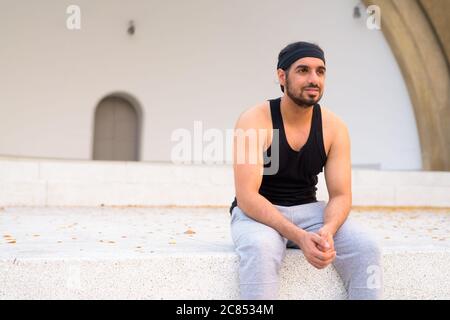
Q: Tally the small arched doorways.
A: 1